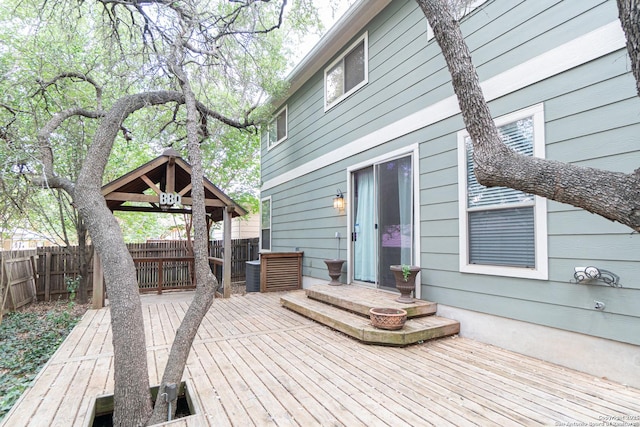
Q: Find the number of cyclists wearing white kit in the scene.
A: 0